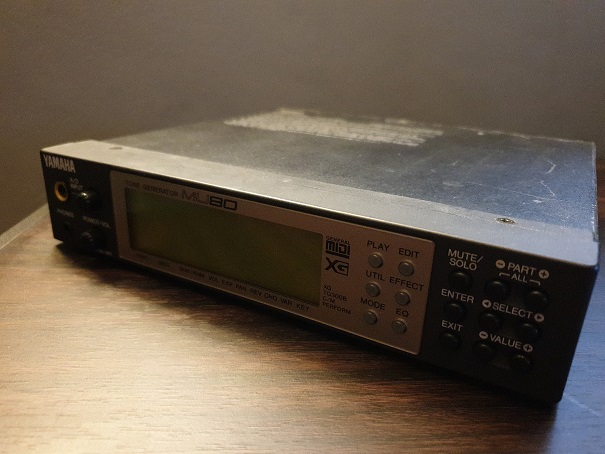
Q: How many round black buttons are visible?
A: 9